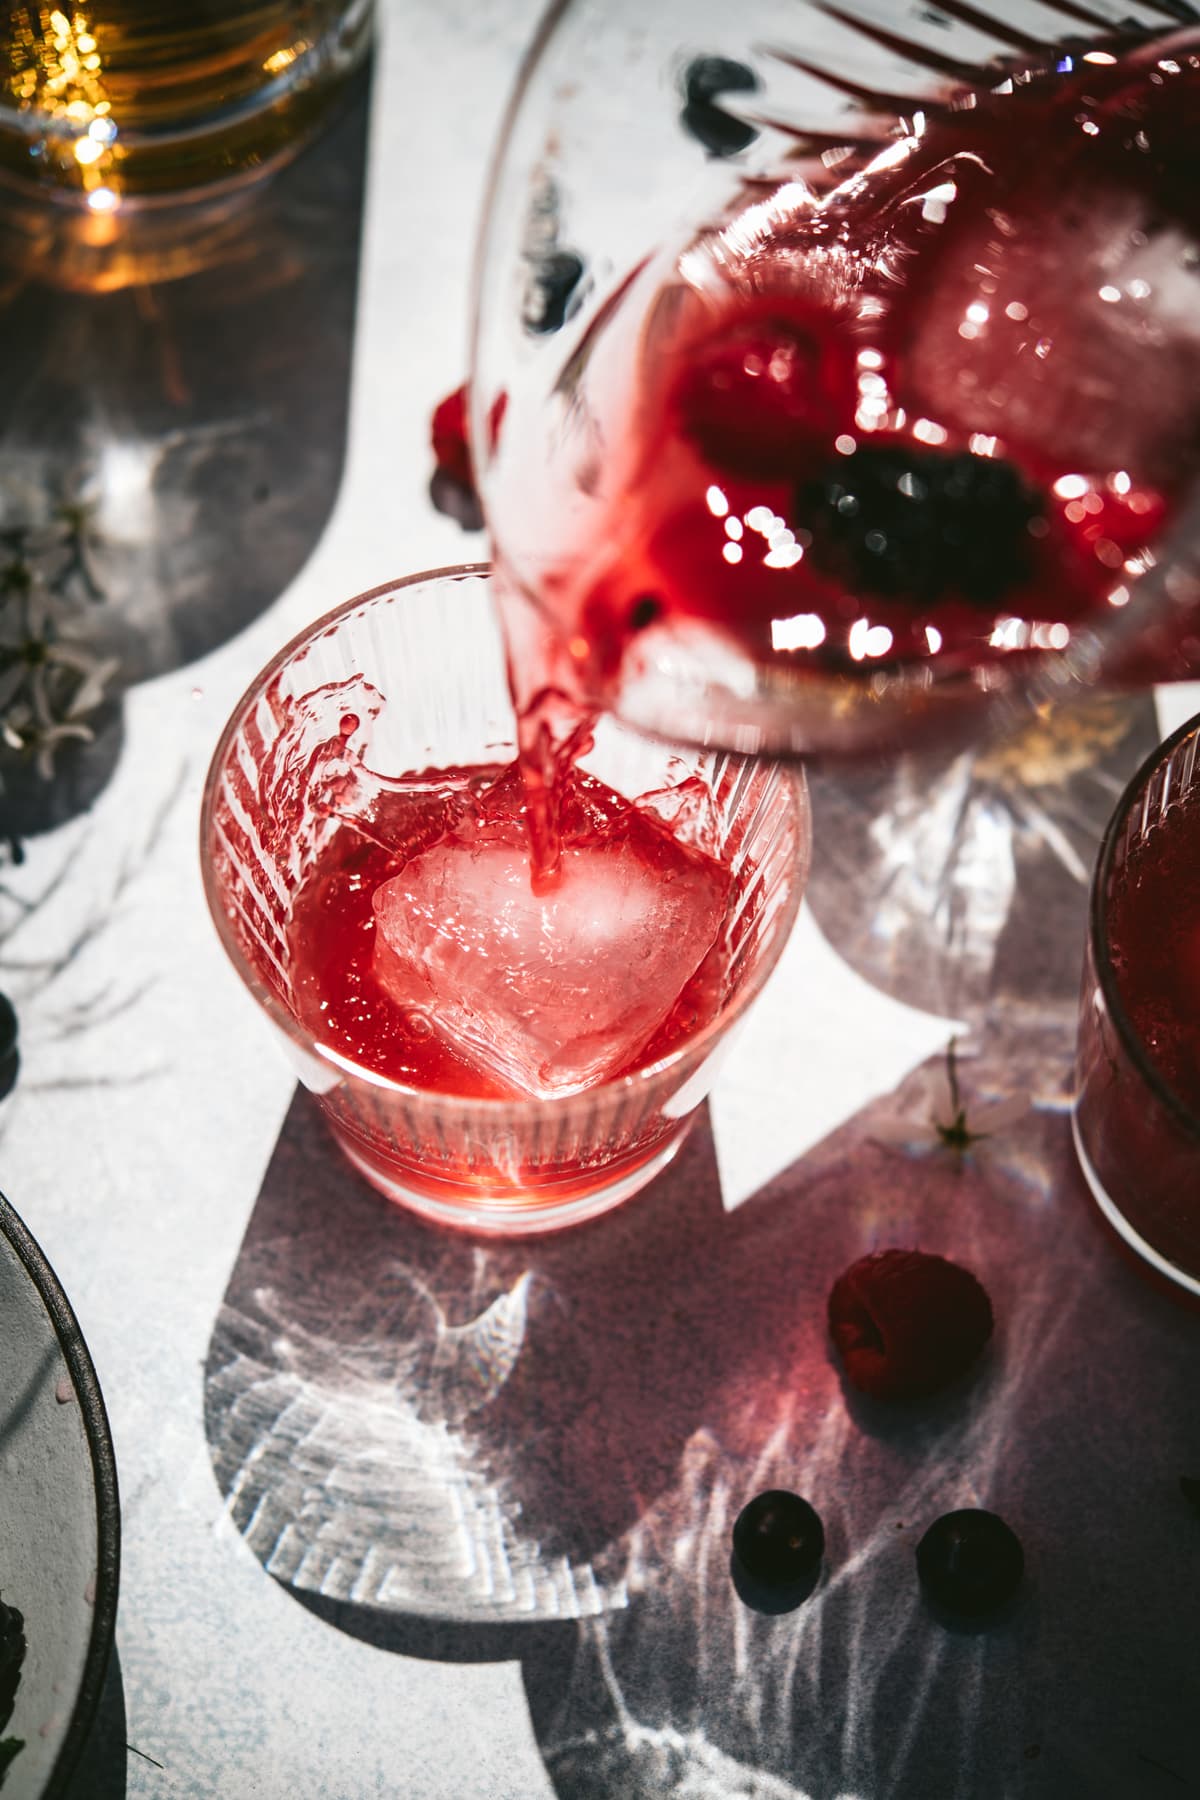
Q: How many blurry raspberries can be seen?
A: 2